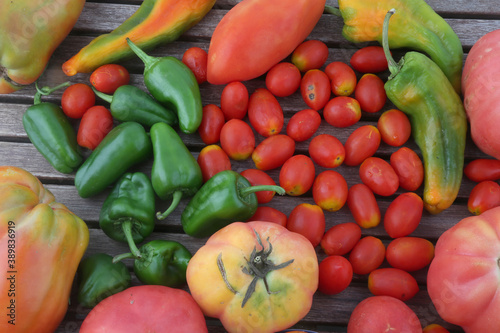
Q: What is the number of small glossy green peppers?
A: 9